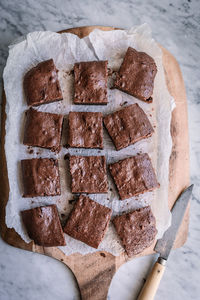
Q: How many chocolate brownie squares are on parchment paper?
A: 12